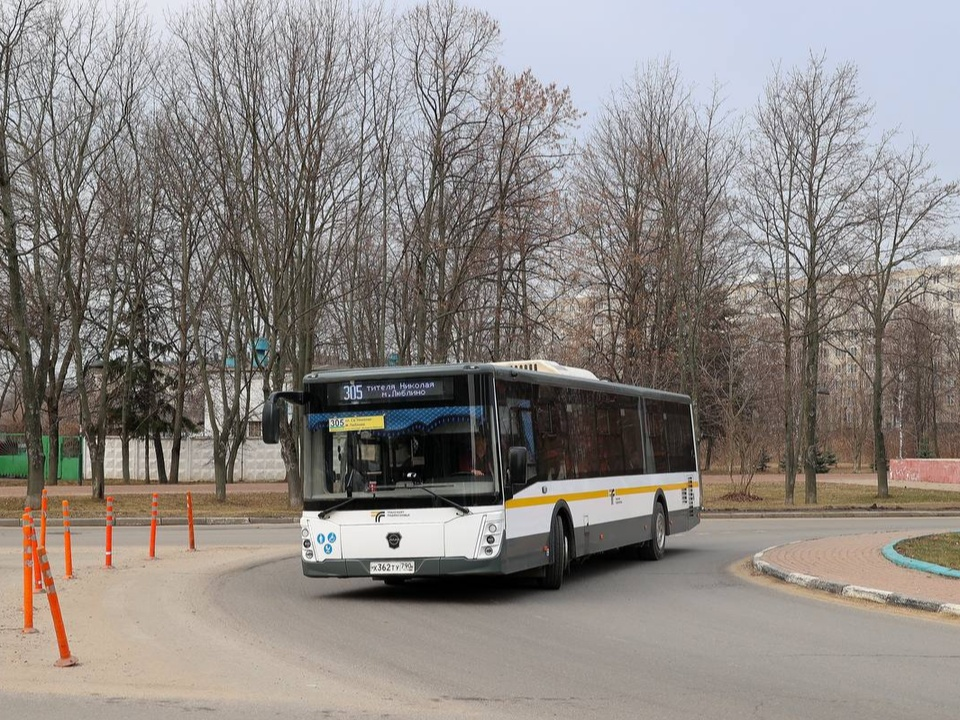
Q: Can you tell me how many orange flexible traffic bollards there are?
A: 9